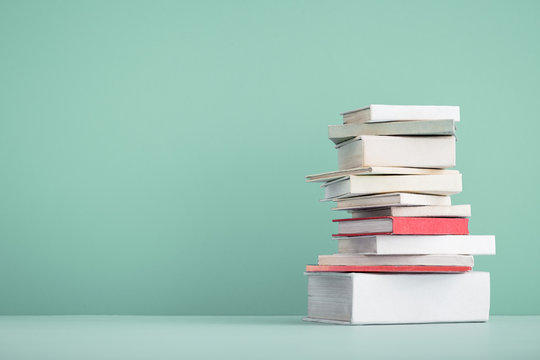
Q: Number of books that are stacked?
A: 12